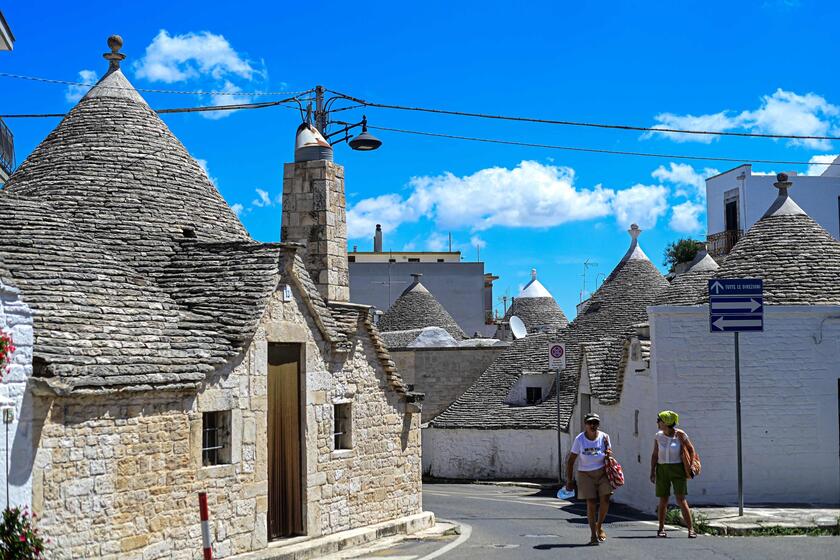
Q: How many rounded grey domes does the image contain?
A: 6